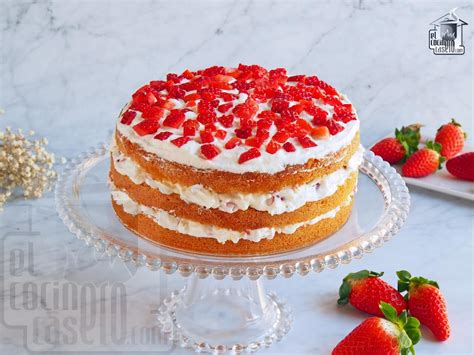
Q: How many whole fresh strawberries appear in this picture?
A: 7